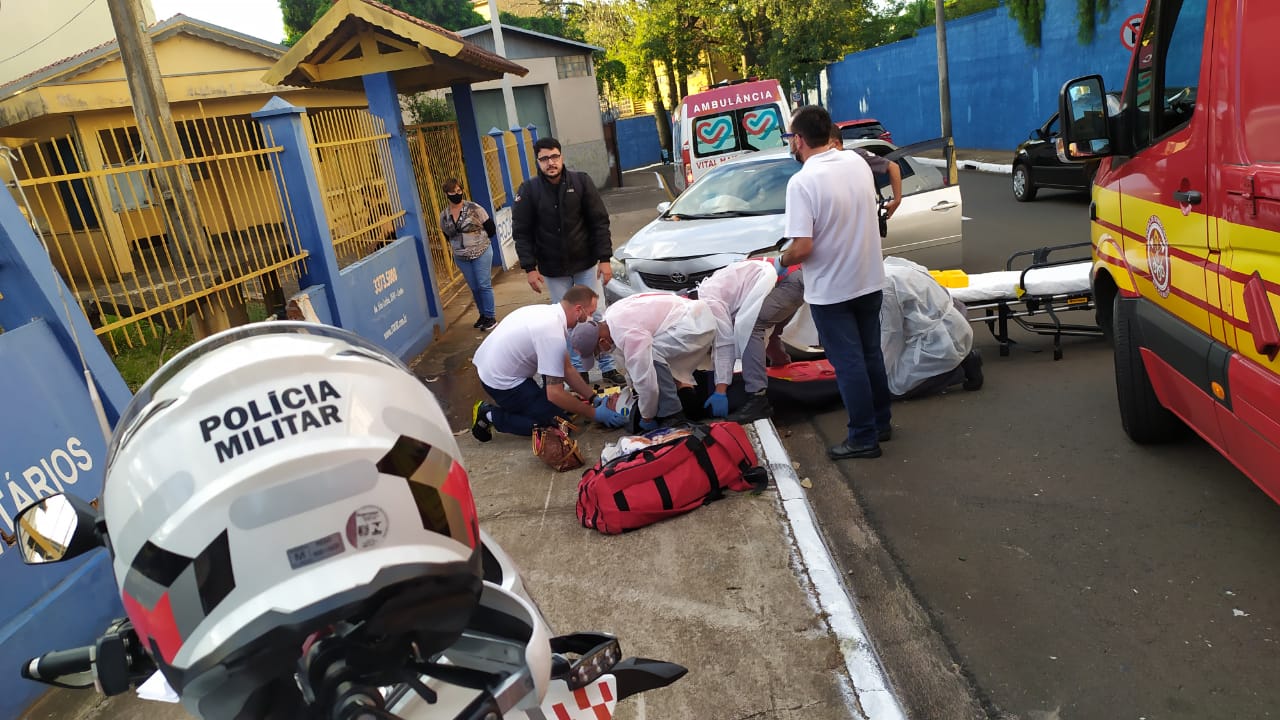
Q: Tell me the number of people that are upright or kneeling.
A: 8